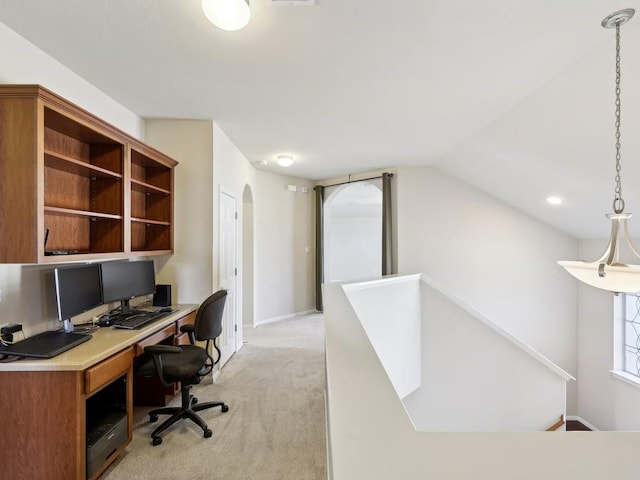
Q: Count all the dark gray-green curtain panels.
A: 2